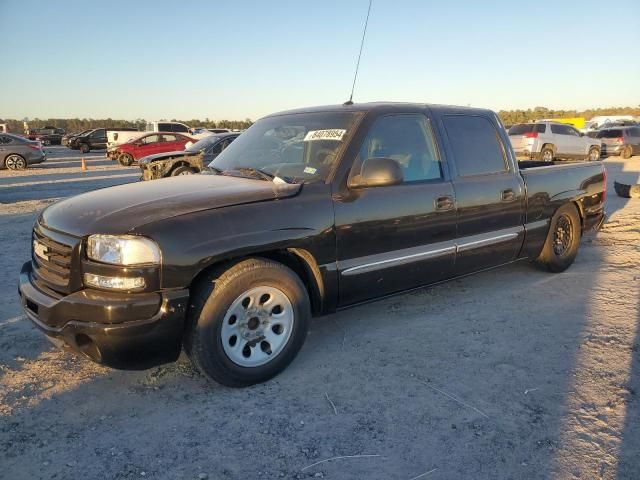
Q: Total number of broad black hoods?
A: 1